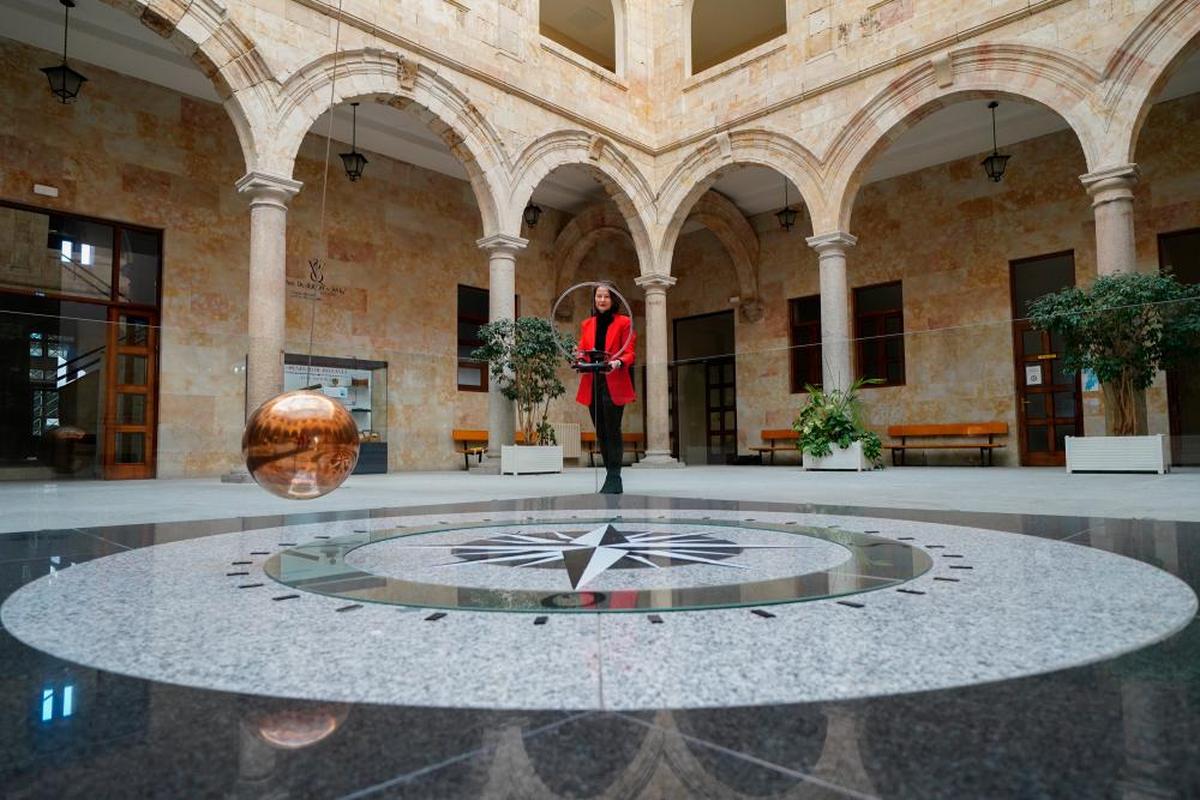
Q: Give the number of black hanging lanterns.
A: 5